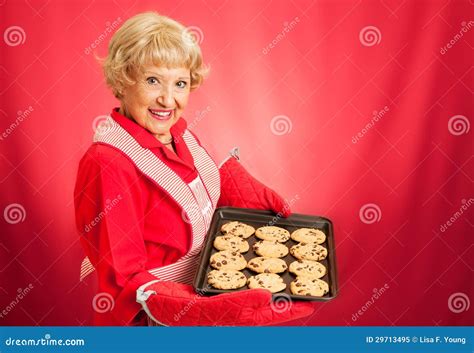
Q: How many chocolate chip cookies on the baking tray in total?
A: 12